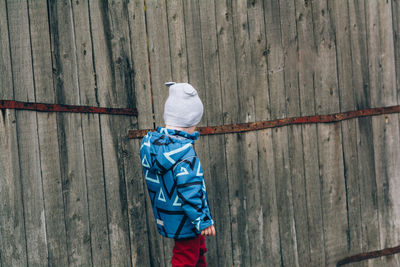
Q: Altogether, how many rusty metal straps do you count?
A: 3